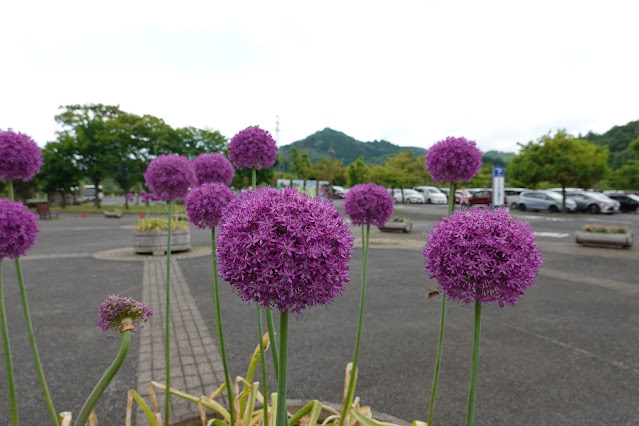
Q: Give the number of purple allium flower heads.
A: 11